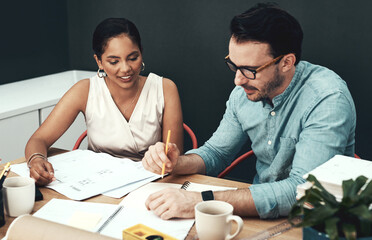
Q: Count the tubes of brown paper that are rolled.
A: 1